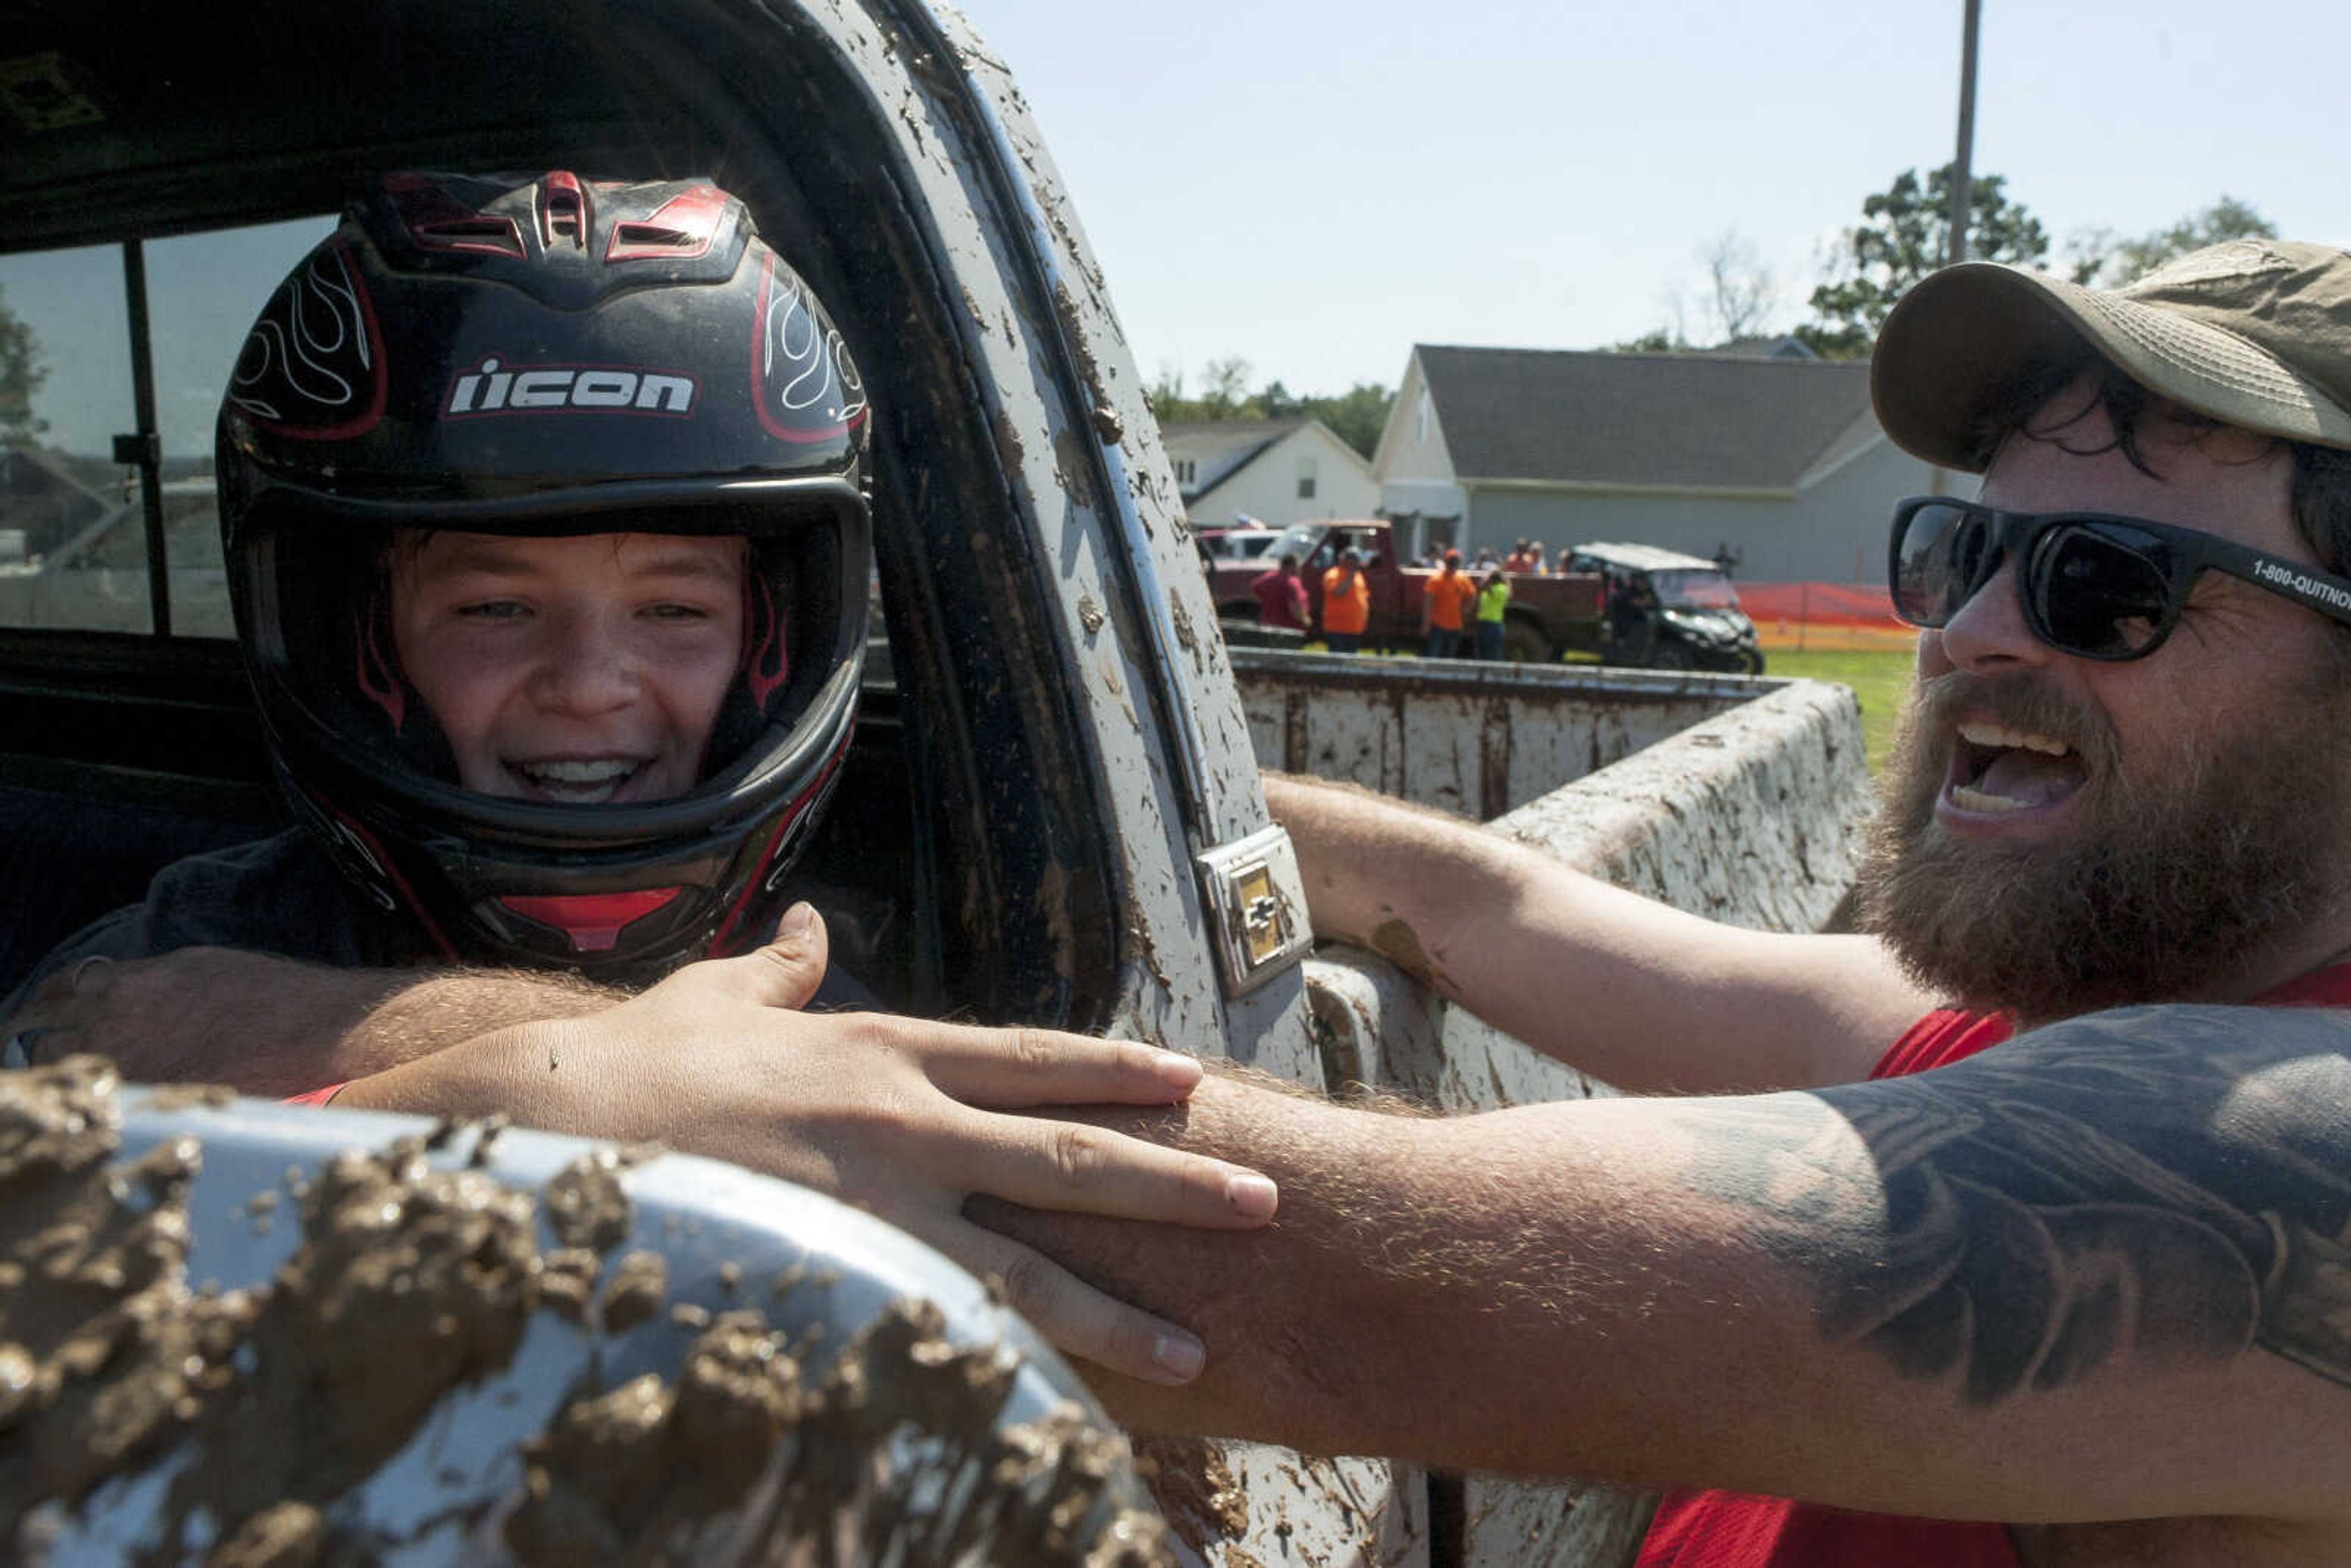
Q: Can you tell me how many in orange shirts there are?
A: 2